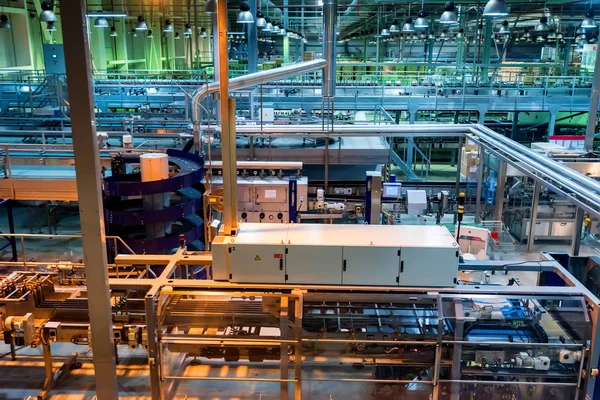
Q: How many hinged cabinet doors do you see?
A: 4